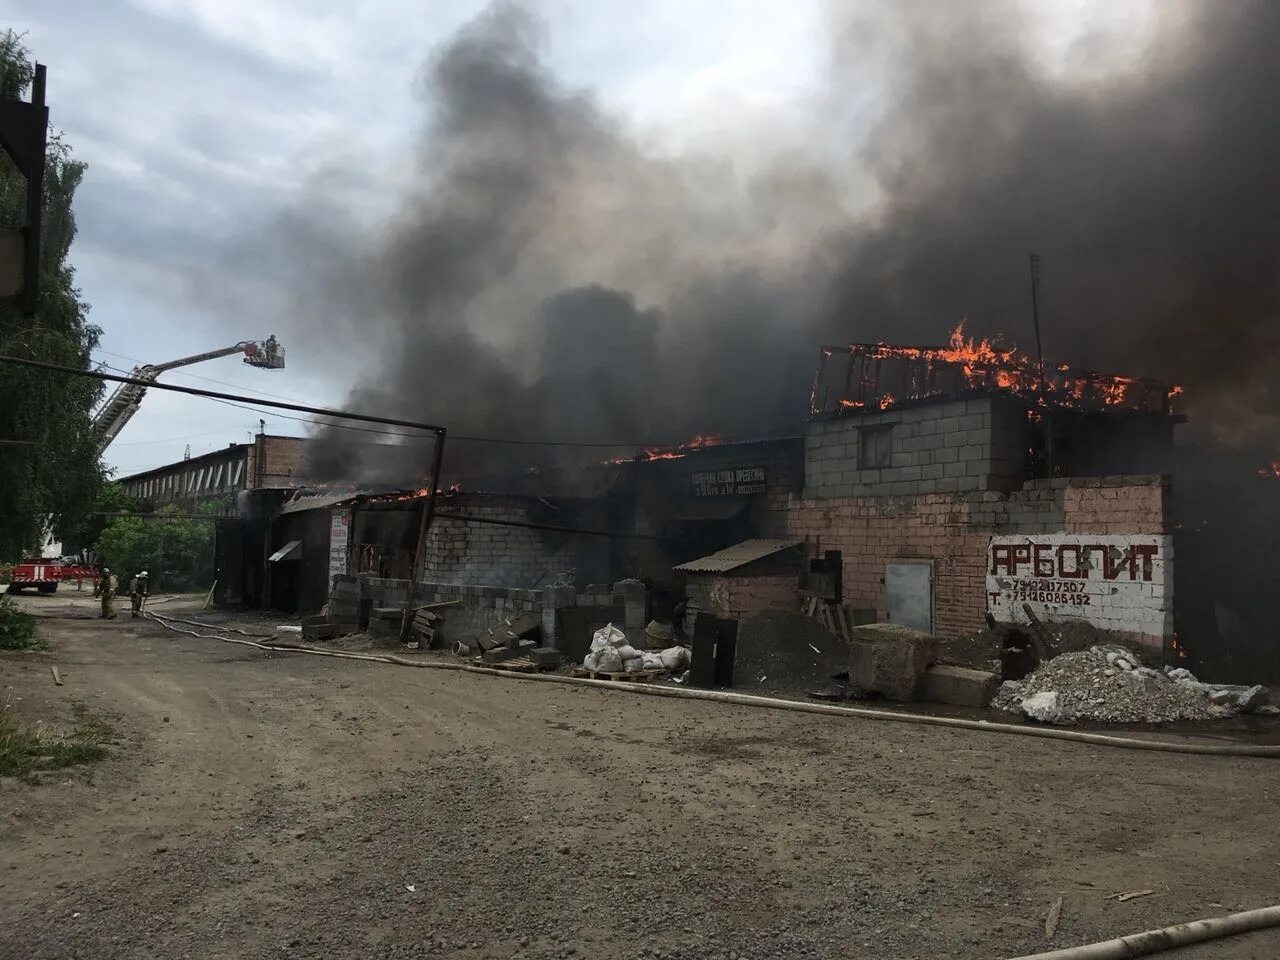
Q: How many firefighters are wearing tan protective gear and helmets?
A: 2